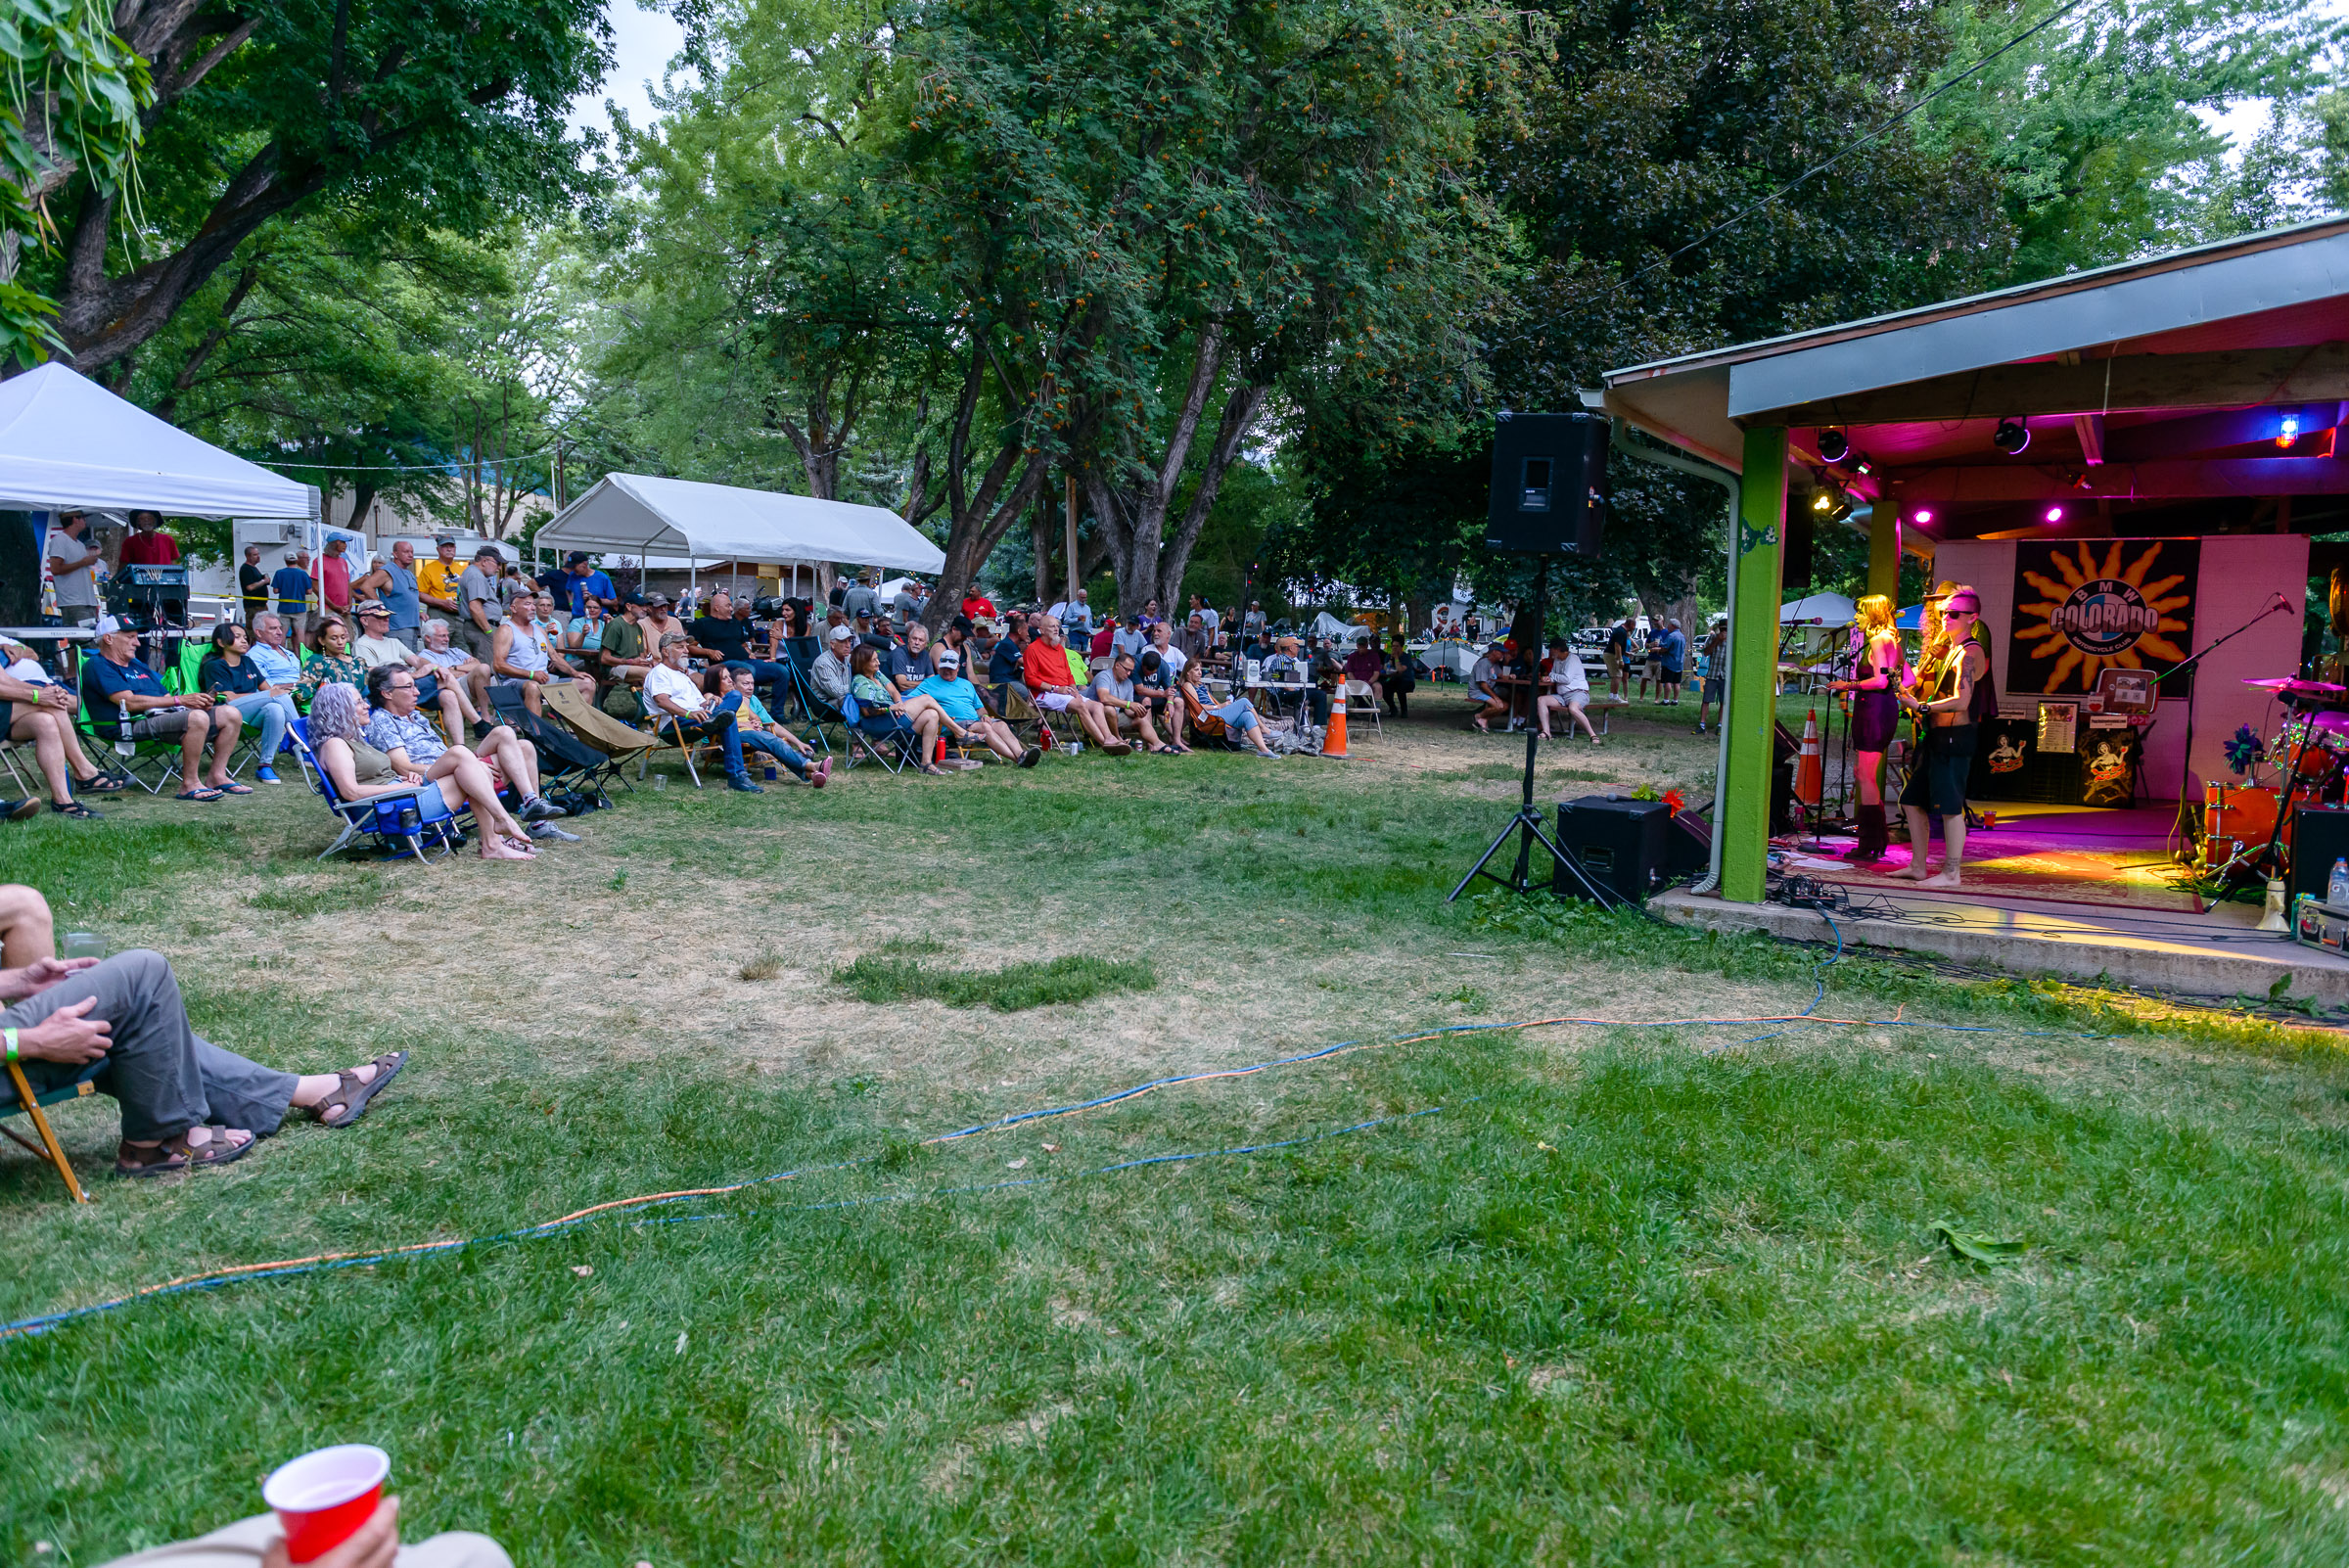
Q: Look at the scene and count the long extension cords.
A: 3